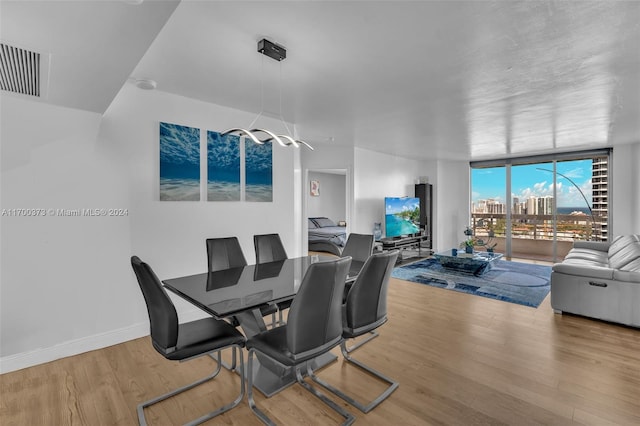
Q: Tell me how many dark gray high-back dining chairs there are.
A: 6